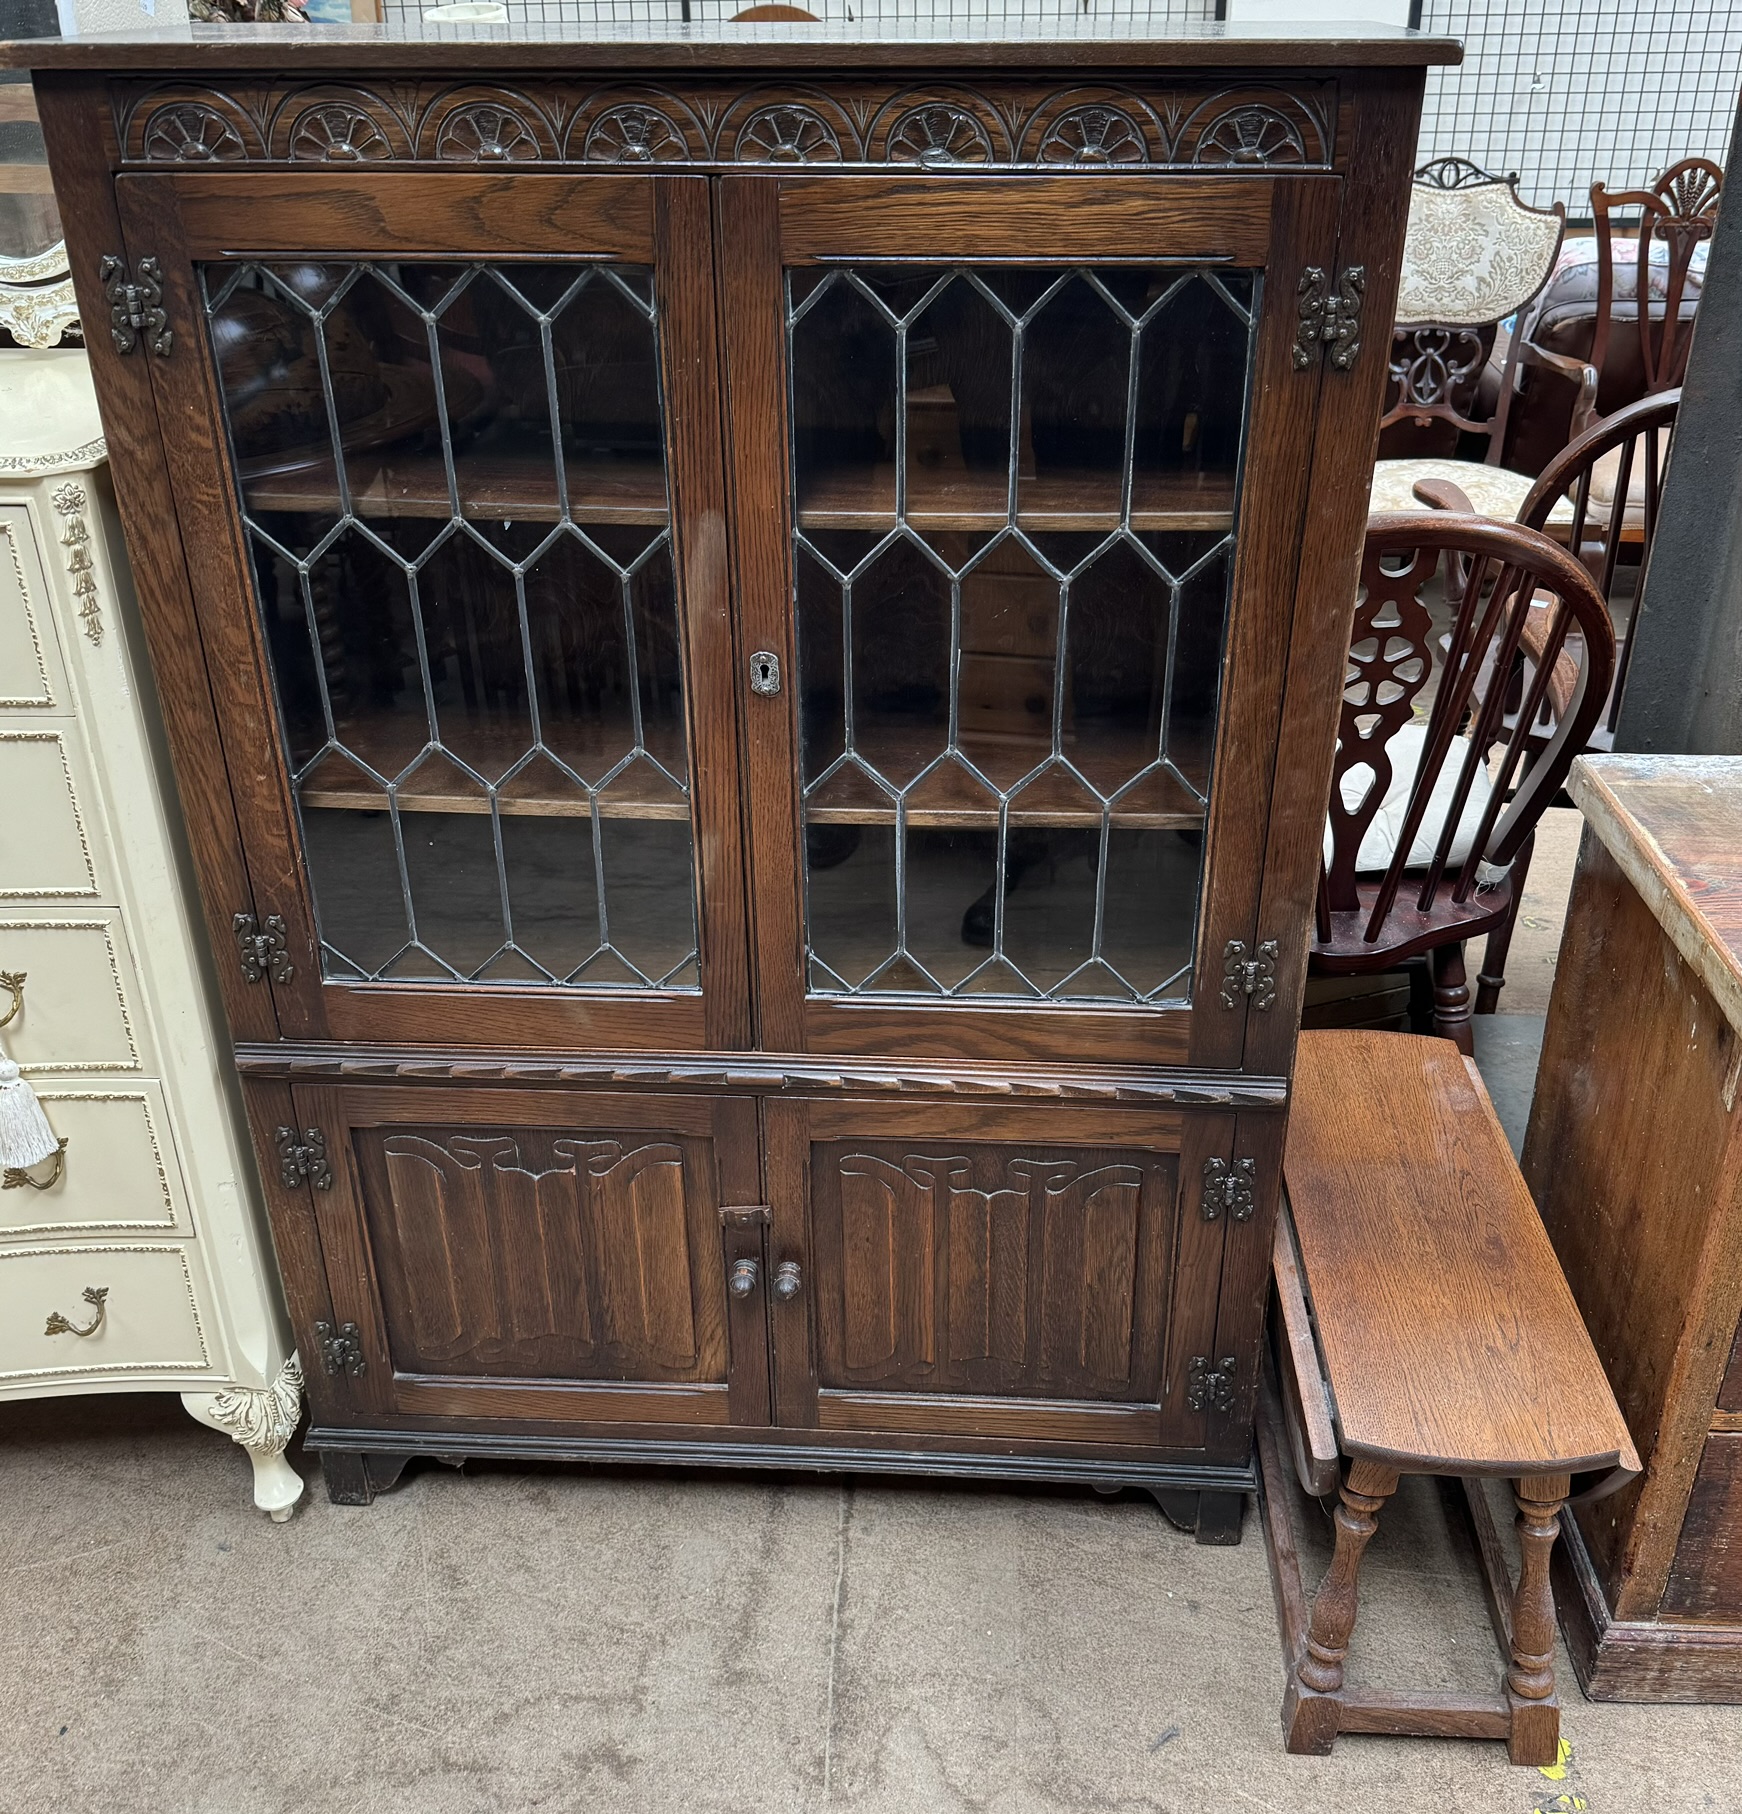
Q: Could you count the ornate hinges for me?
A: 8